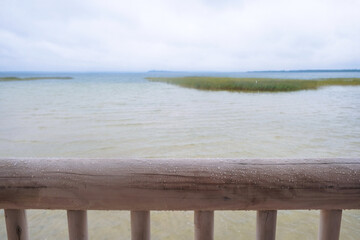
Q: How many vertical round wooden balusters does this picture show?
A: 6